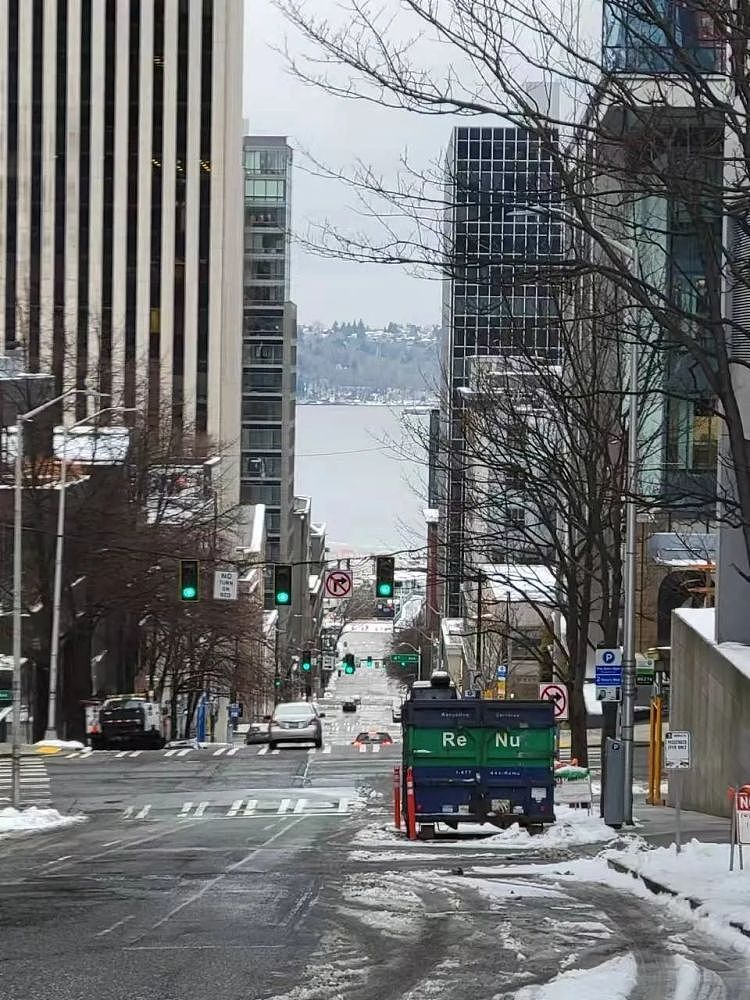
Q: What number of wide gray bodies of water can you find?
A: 1